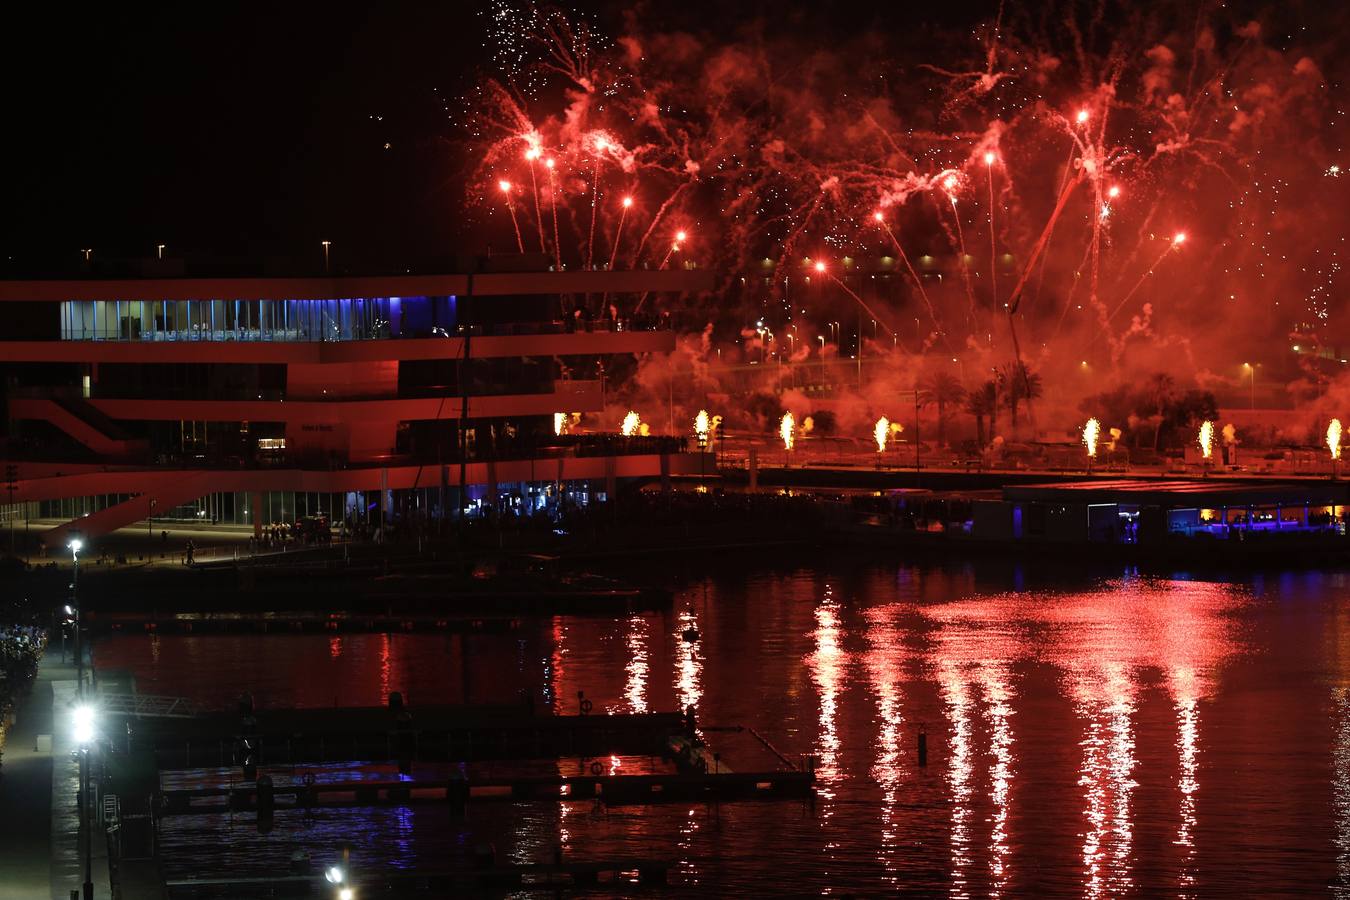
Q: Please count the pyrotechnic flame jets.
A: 8